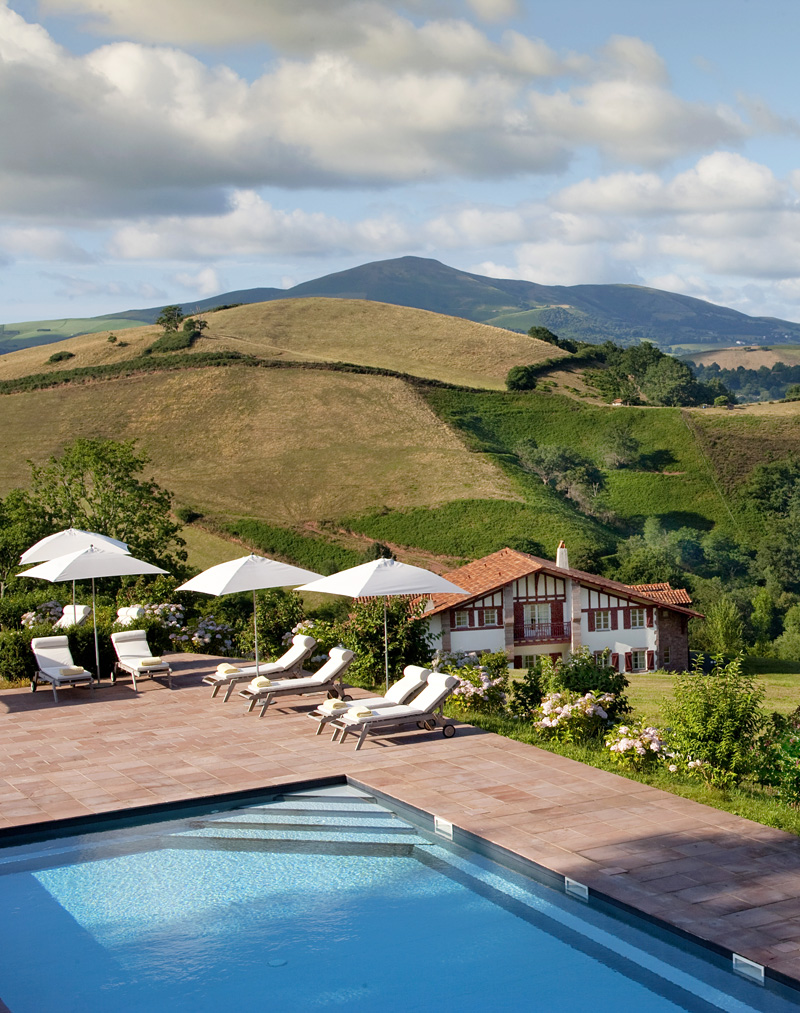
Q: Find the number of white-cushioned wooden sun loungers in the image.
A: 8